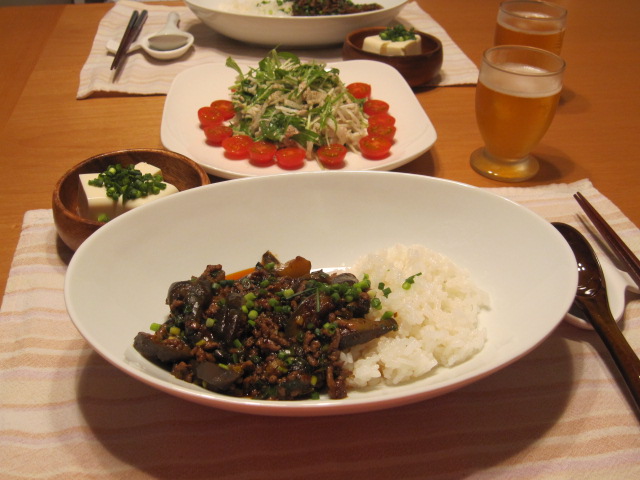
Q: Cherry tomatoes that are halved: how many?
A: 12